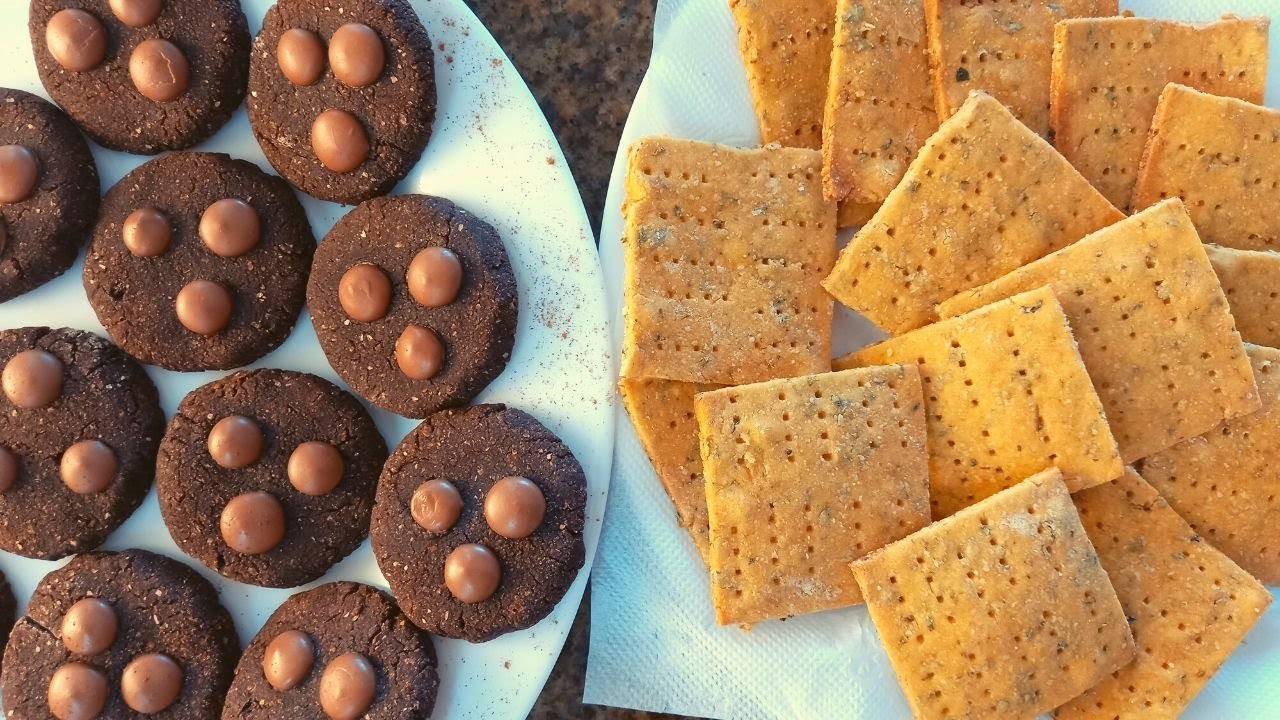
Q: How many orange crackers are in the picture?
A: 15